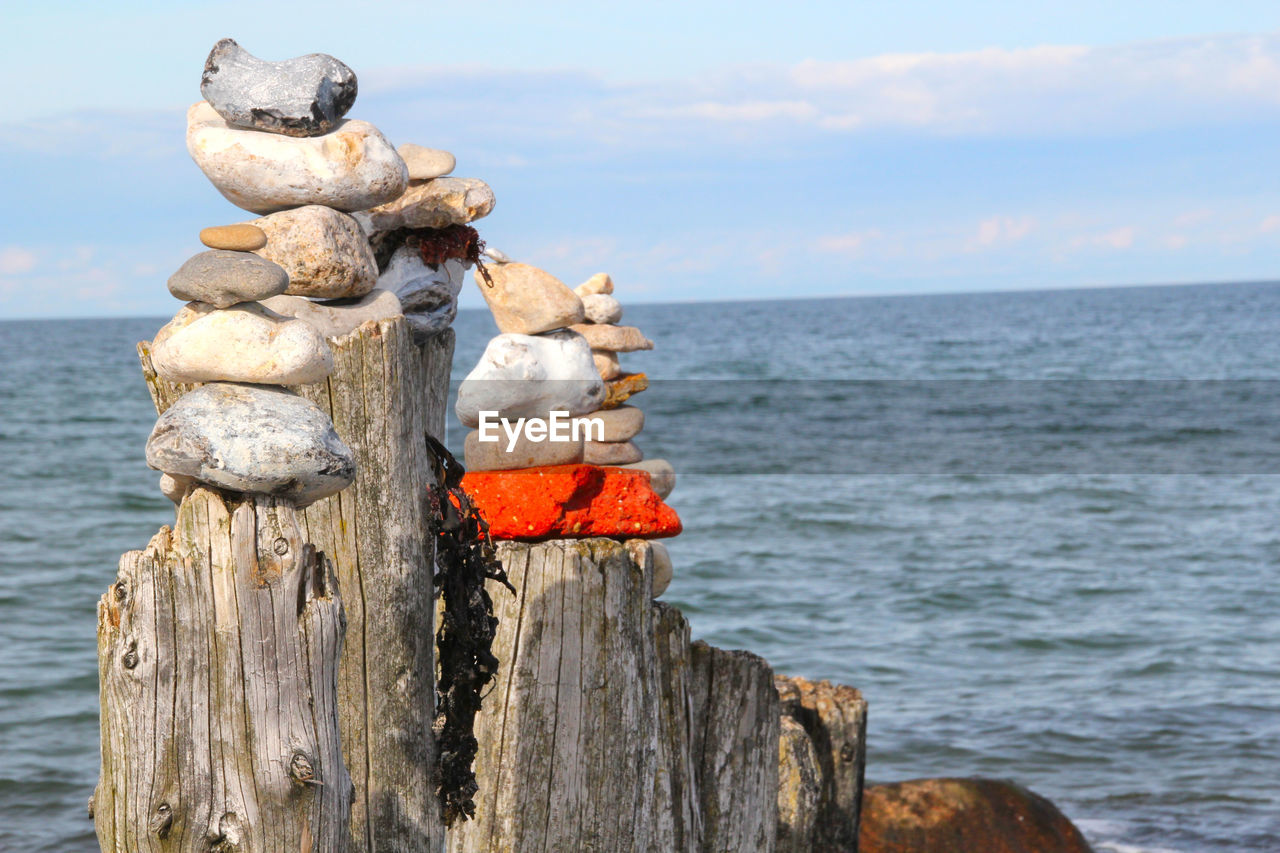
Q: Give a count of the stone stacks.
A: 5